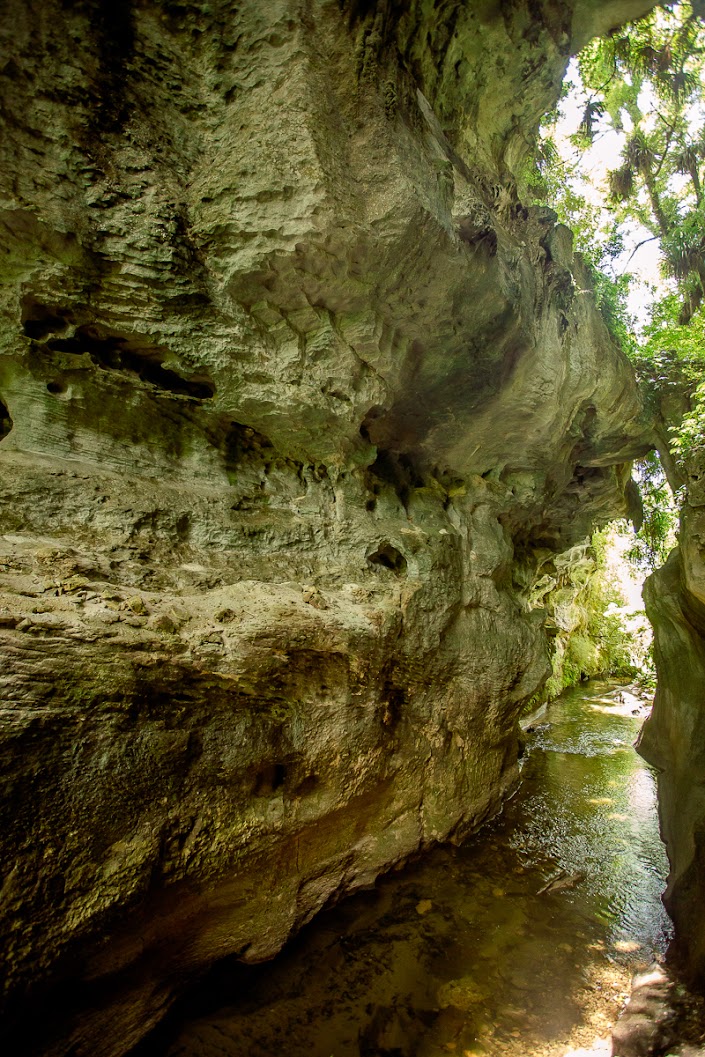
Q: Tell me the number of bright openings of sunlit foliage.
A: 2